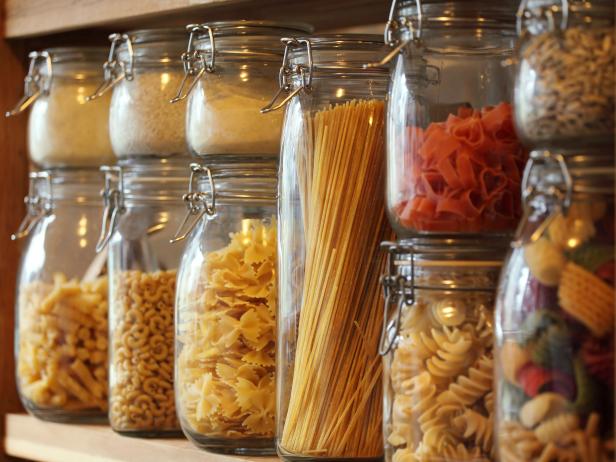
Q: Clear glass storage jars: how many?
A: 11